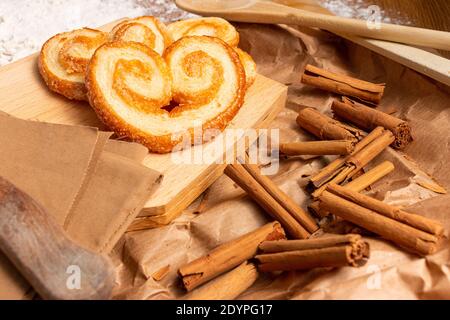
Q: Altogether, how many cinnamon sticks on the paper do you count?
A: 11